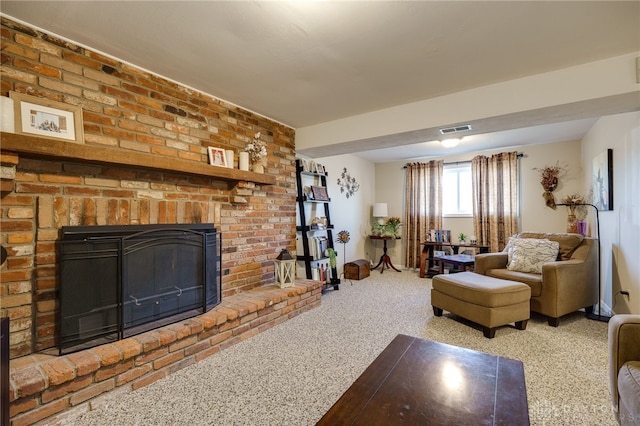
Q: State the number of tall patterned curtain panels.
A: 2